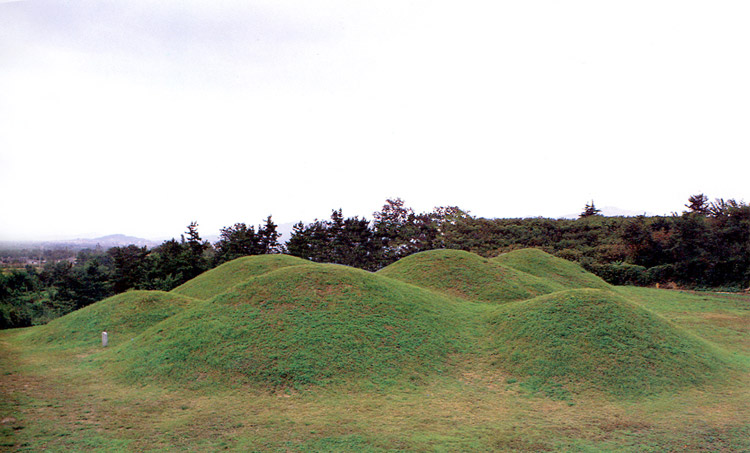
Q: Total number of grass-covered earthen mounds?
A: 6